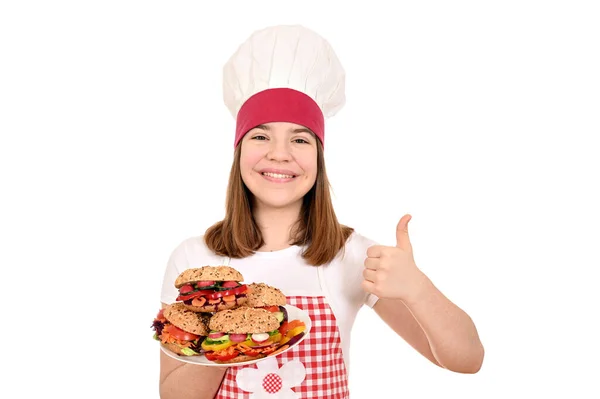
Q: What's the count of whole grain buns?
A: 4